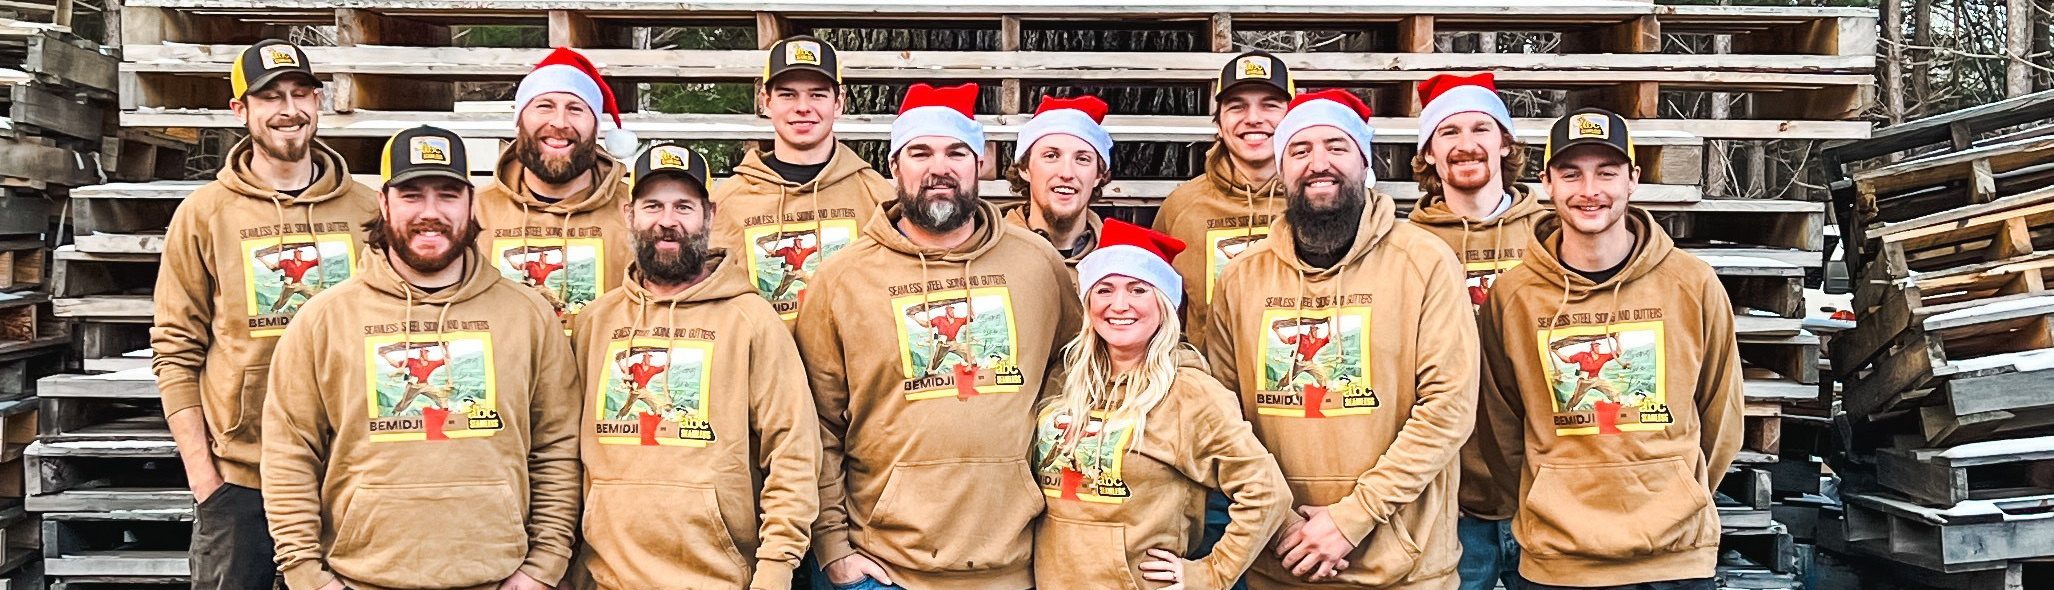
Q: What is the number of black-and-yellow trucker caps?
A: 6